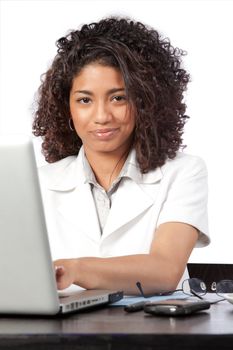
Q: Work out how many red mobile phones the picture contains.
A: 0